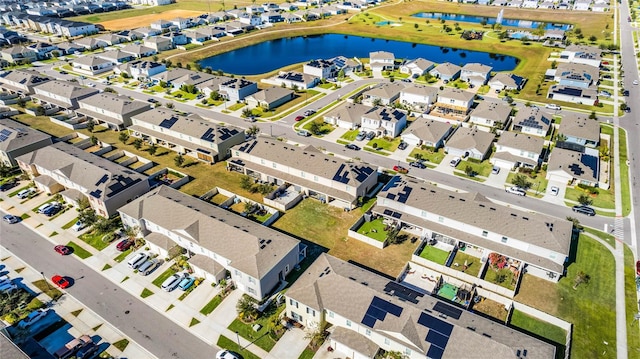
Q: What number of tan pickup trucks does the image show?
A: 1